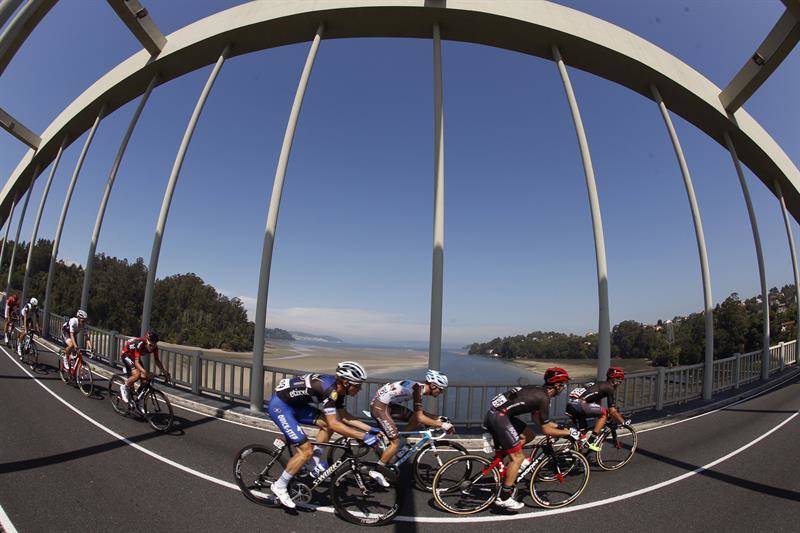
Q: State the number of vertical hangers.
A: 12